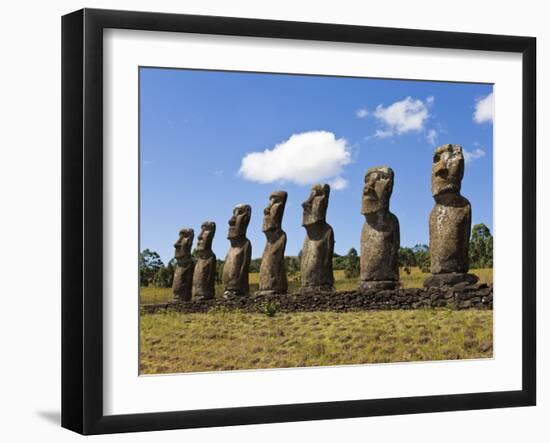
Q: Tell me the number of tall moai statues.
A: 7